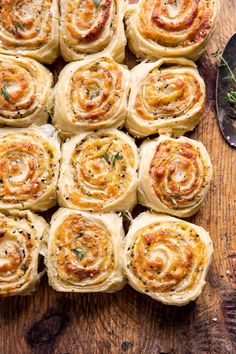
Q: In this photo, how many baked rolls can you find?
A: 12